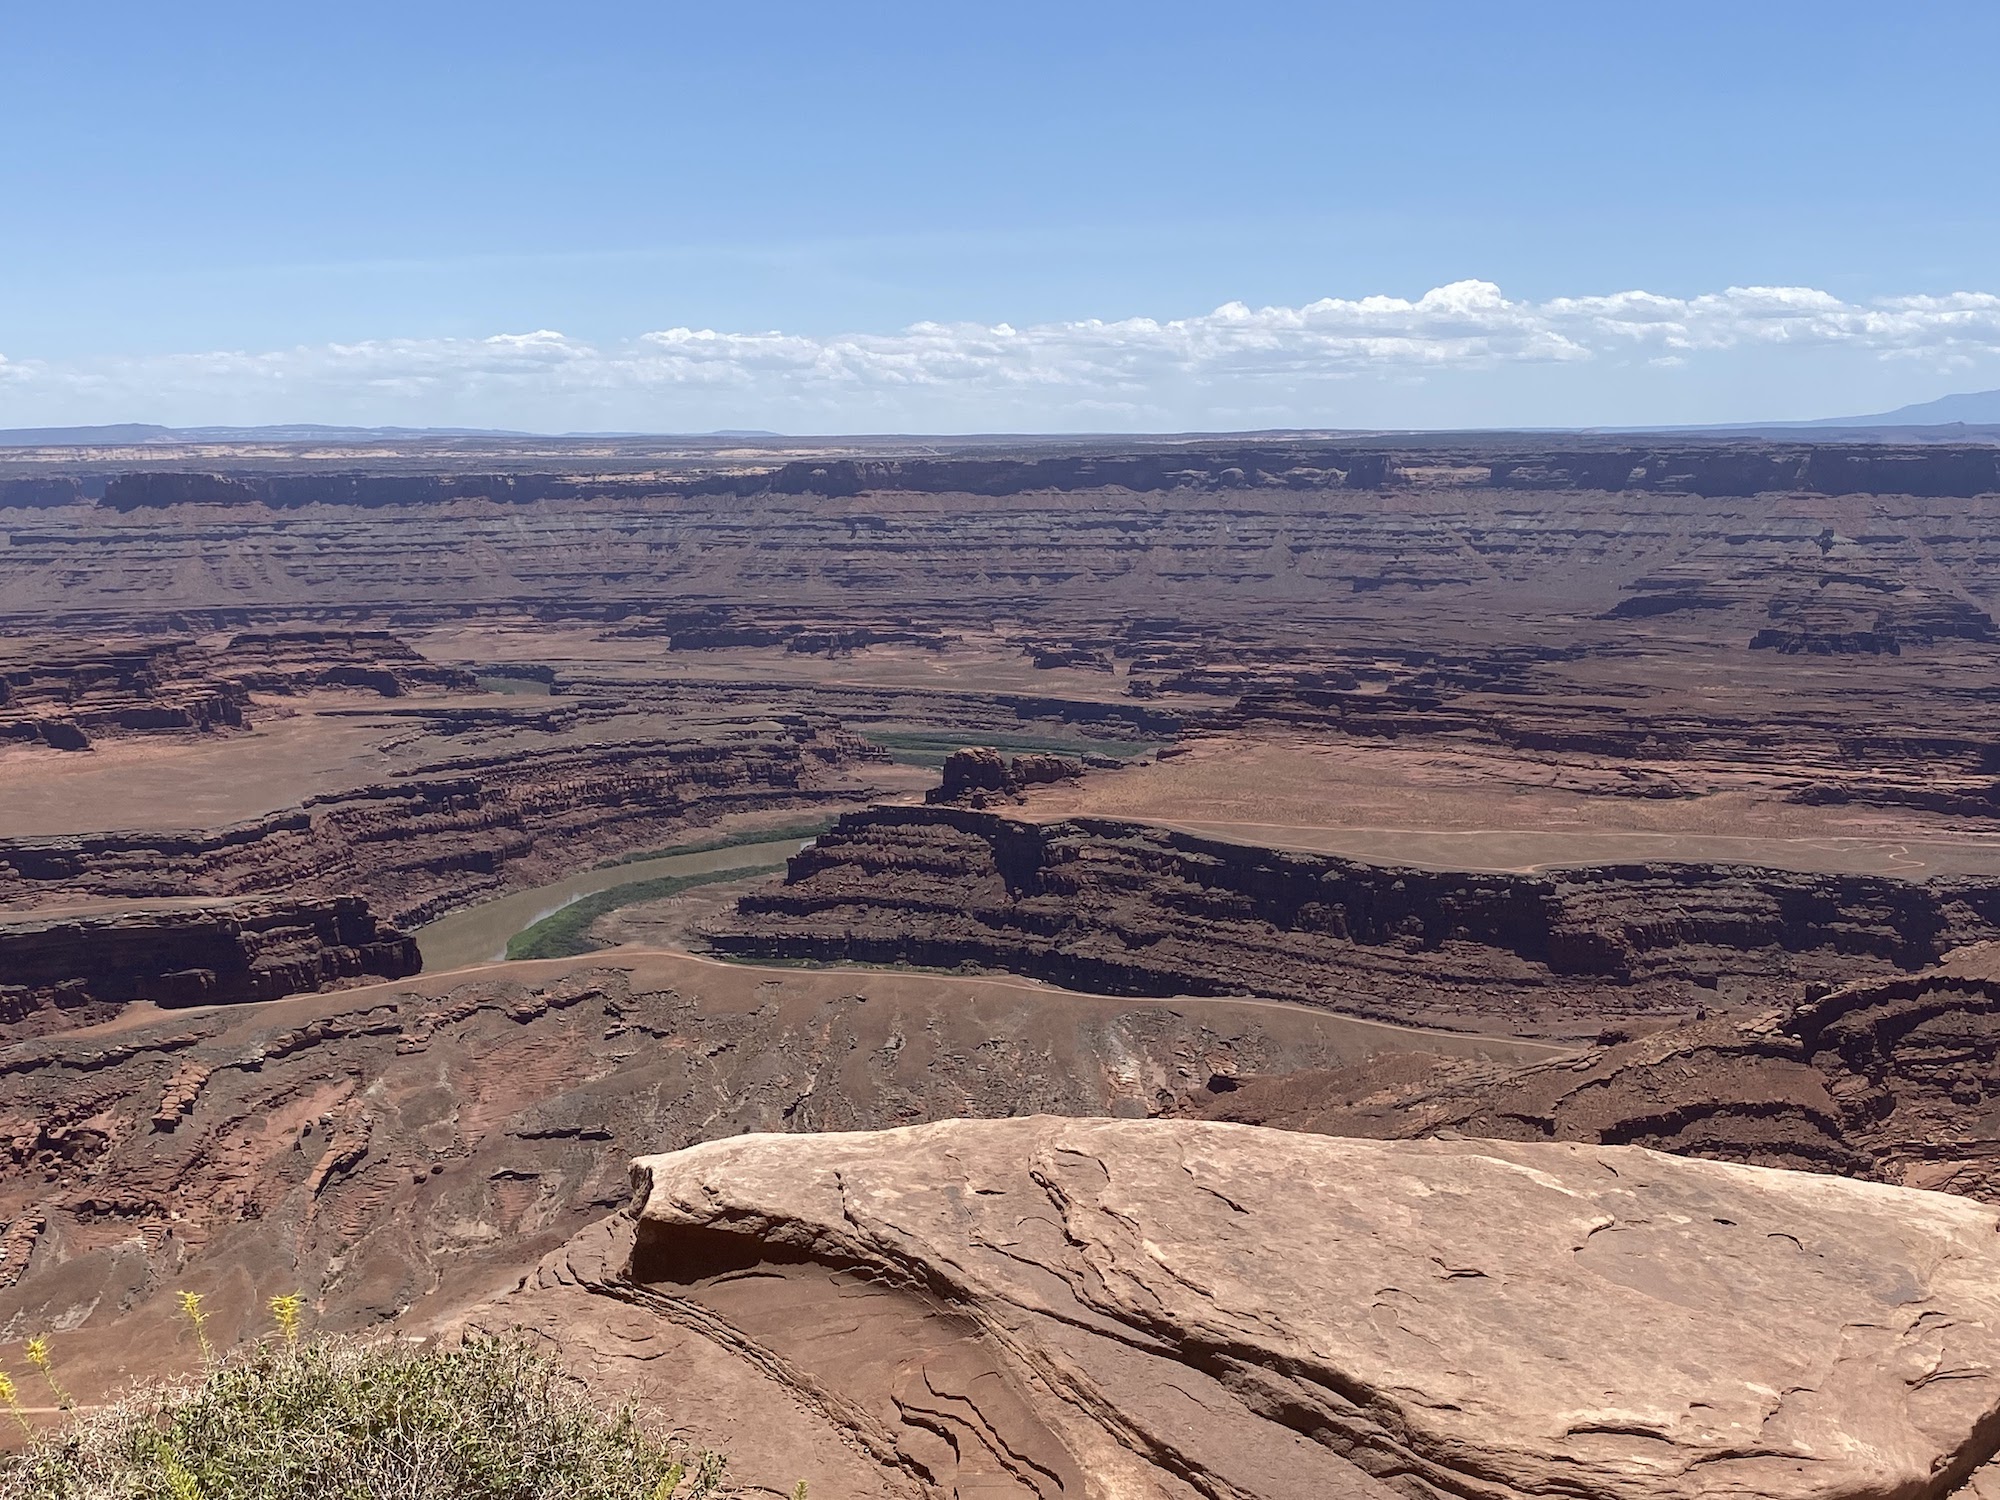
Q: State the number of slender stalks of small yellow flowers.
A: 4